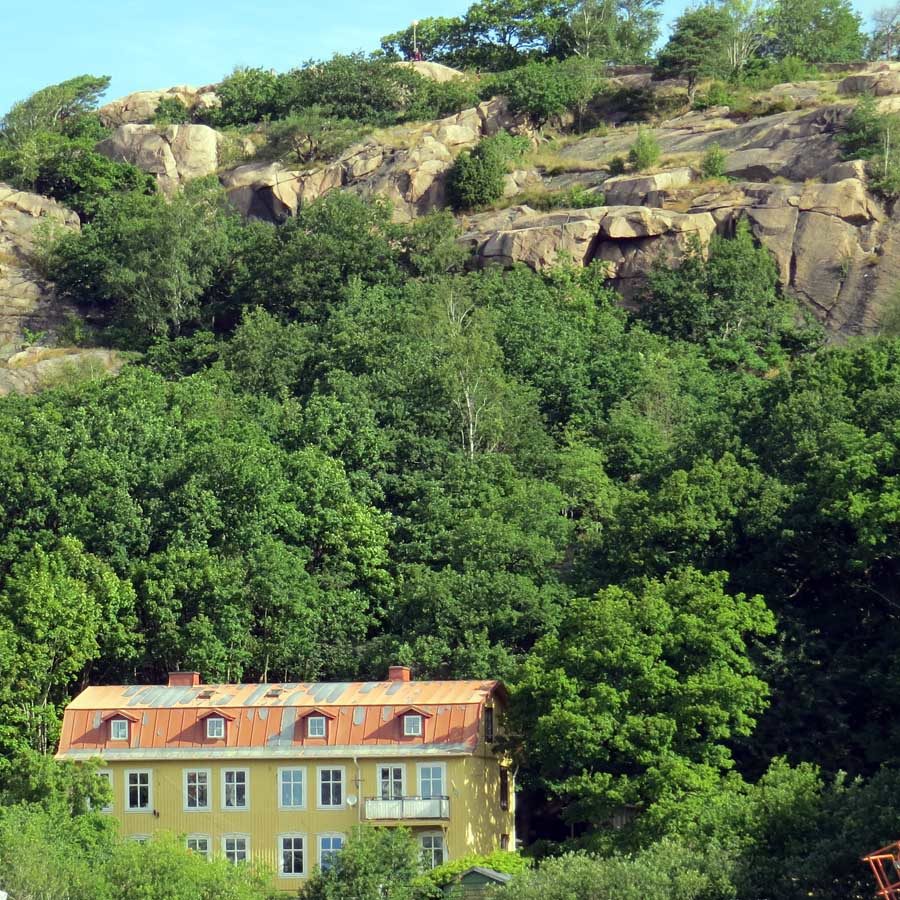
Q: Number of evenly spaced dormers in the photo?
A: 4